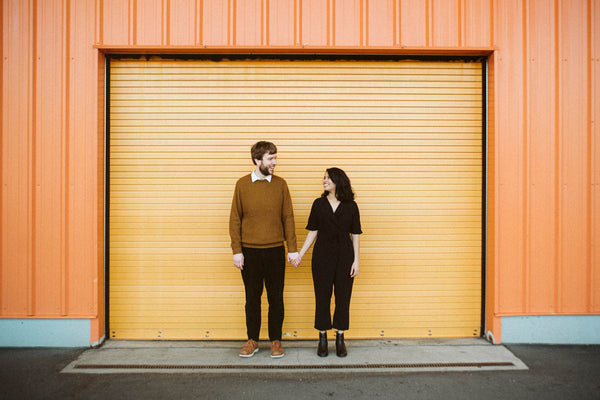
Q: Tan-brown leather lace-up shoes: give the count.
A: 2